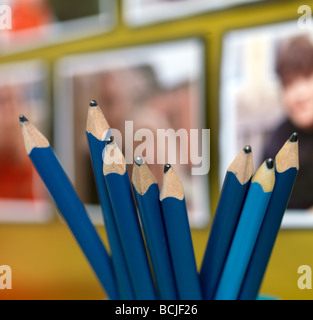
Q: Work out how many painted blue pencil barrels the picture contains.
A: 8